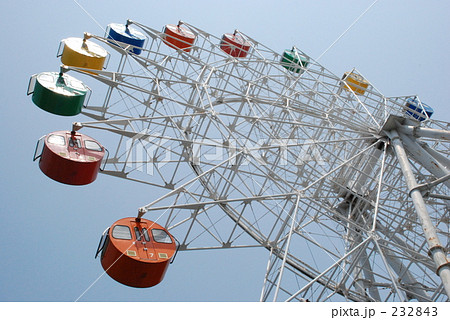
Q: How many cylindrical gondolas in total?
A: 10